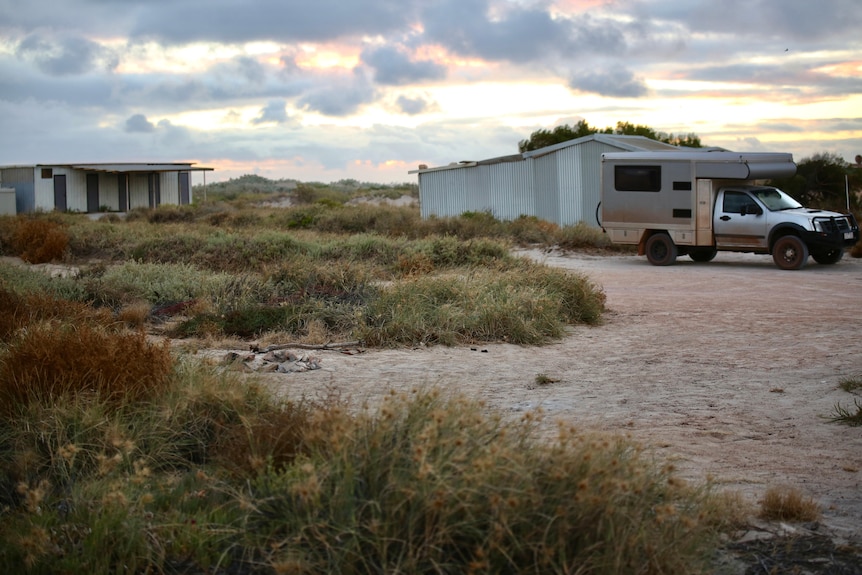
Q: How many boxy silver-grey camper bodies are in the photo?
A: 1